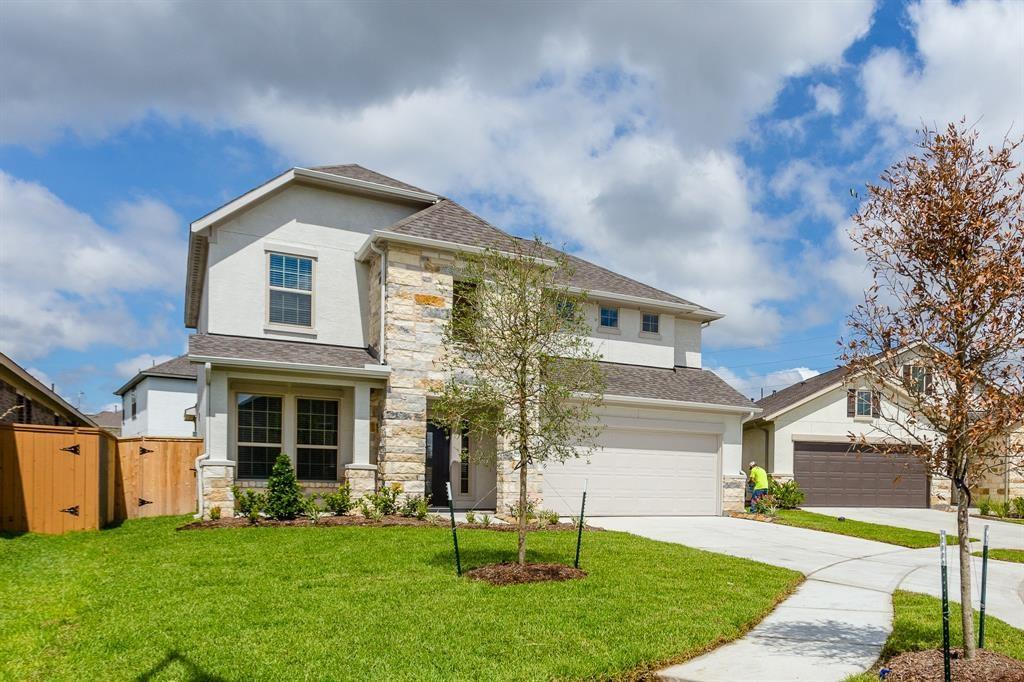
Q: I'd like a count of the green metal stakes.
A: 4